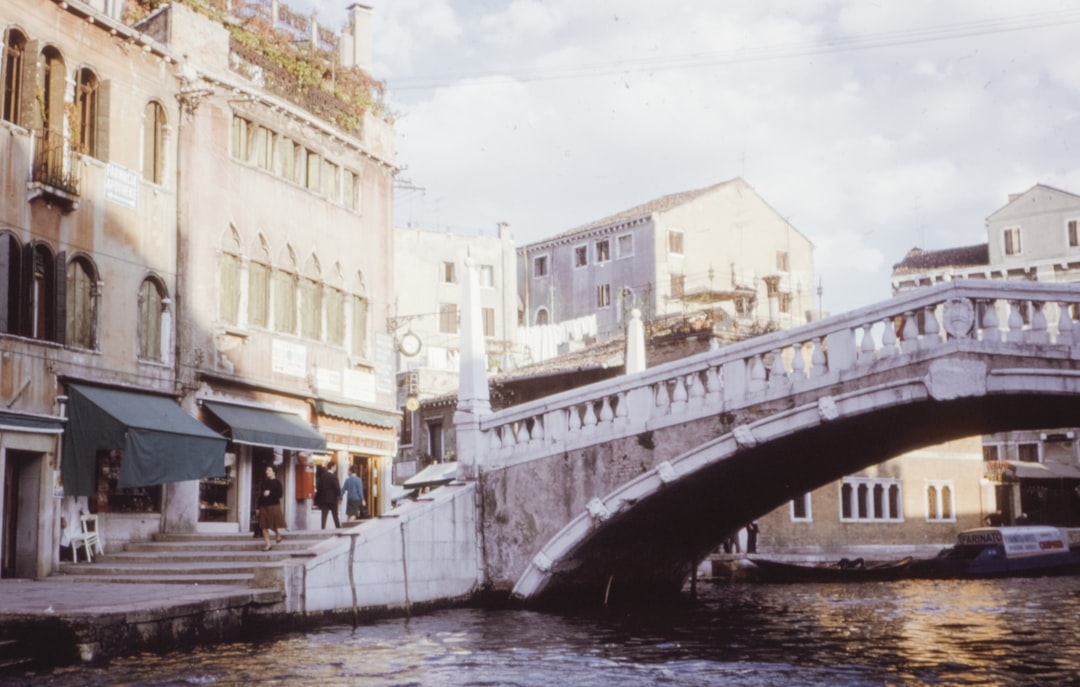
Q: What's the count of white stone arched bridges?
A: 1